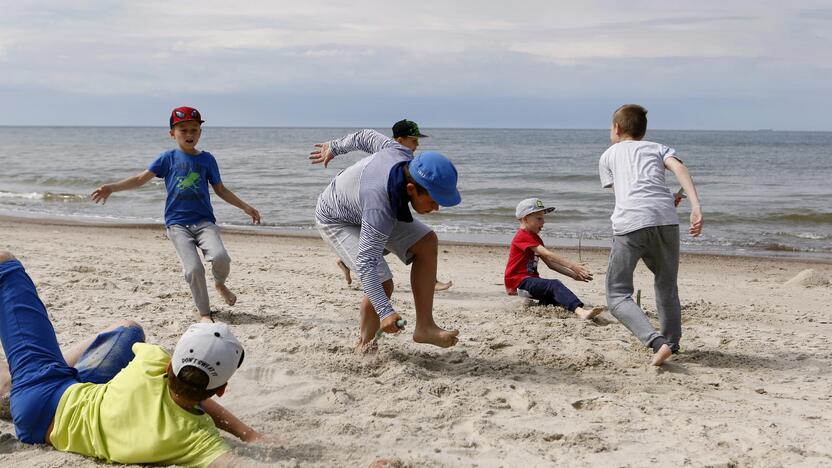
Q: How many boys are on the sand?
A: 6